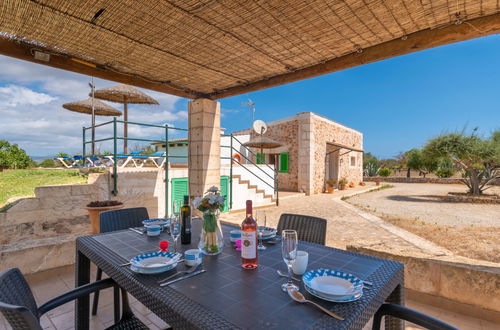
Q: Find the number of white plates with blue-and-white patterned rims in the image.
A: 4